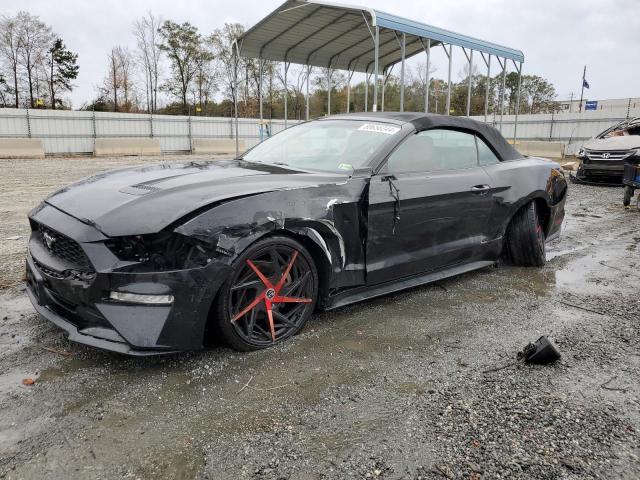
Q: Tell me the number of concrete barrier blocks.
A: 4